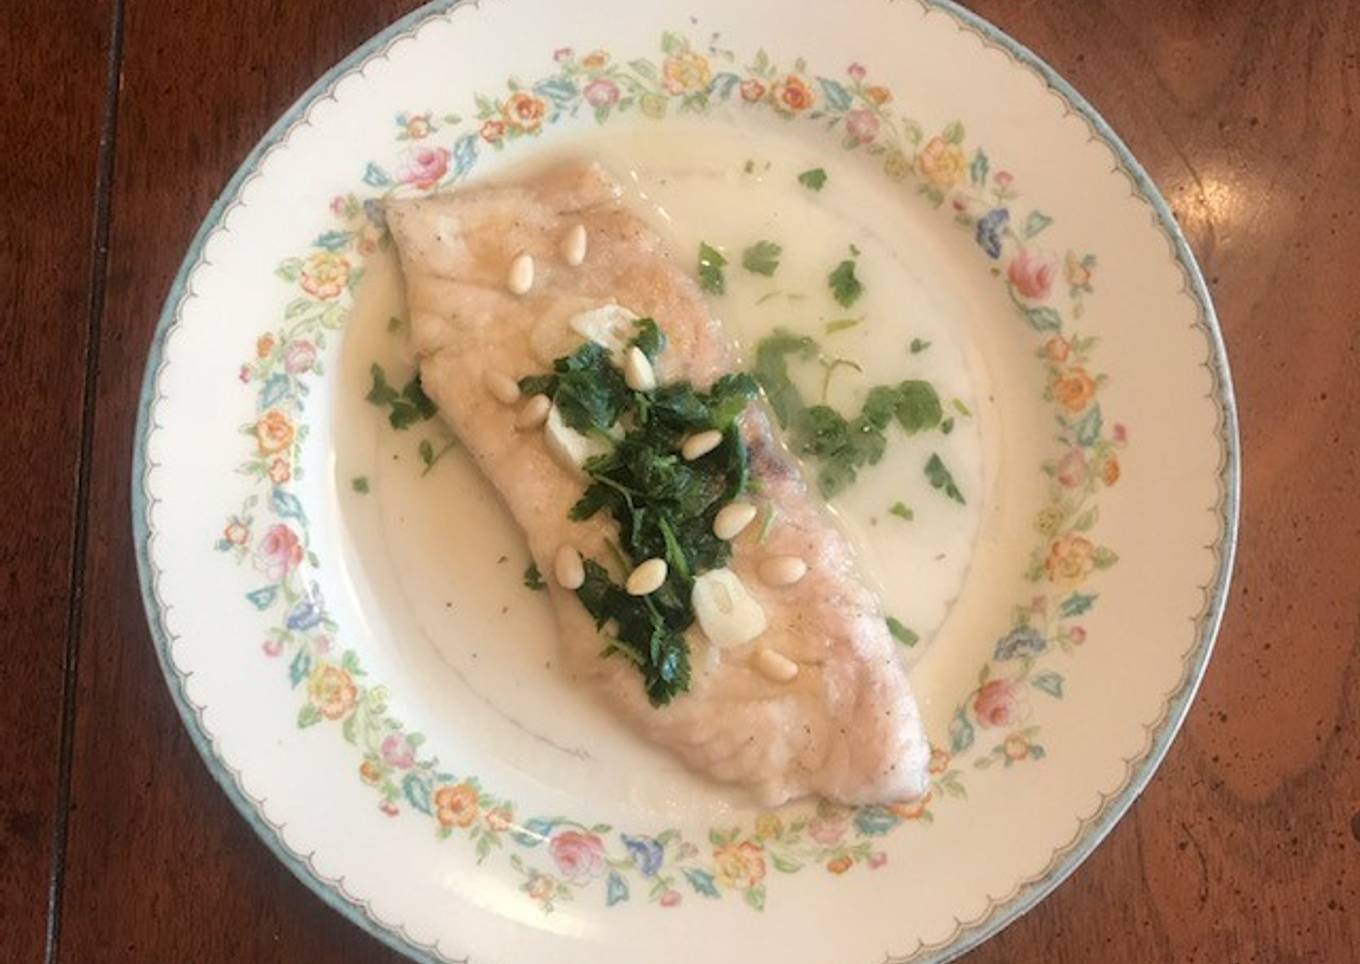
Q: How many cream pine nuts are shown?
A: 11